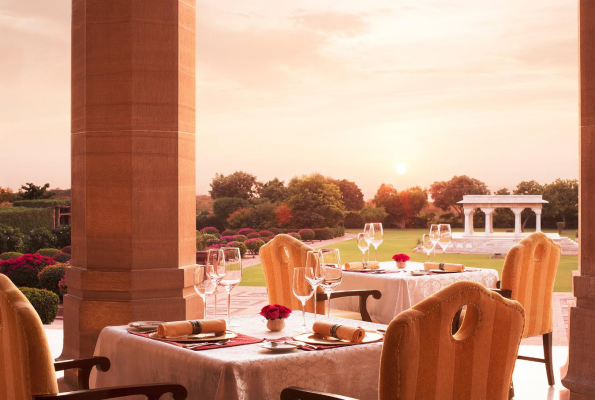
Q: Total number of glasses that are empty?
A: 12